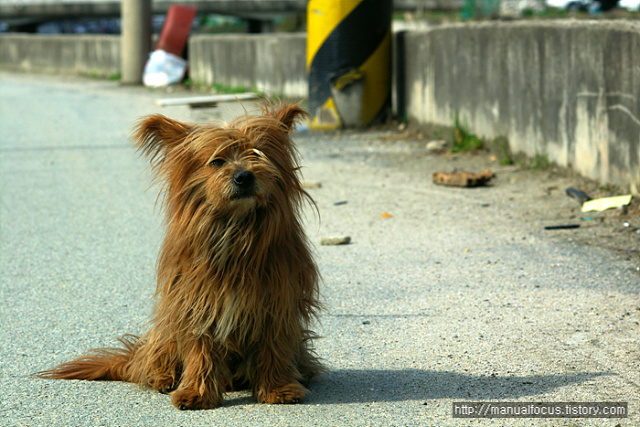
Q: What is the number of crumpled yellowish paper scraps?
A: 1